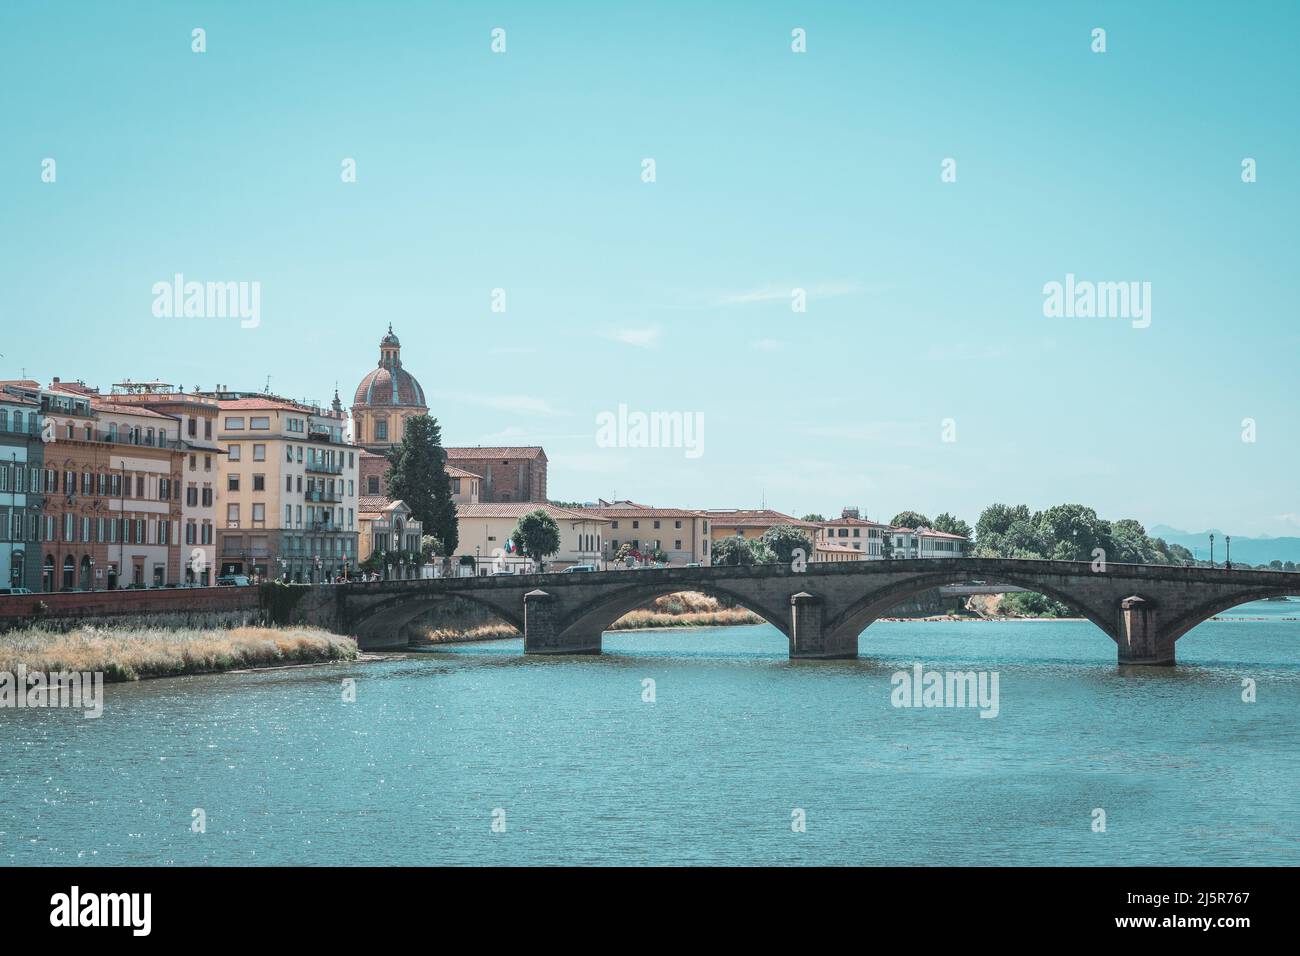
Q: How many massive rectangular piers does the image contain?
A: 3